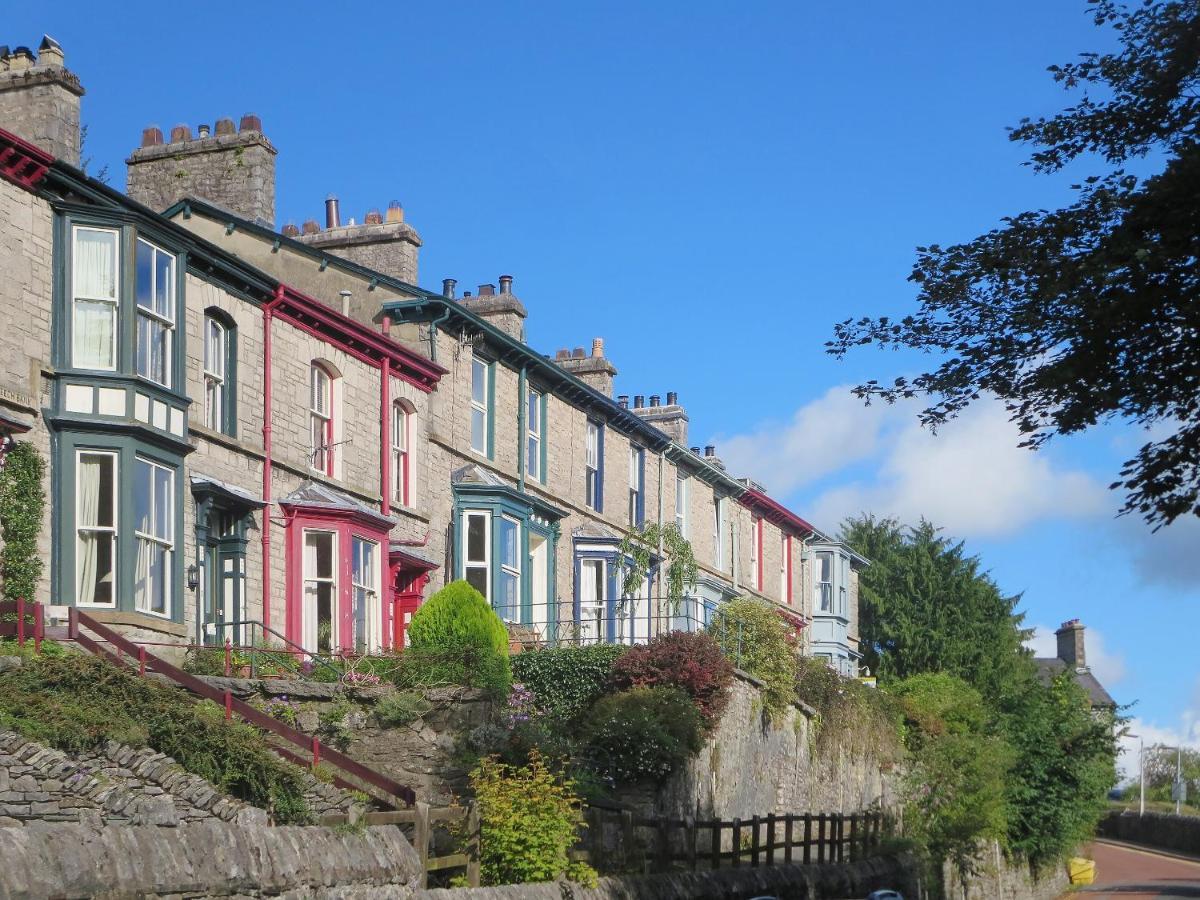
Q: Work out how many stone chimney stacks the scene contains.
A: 8